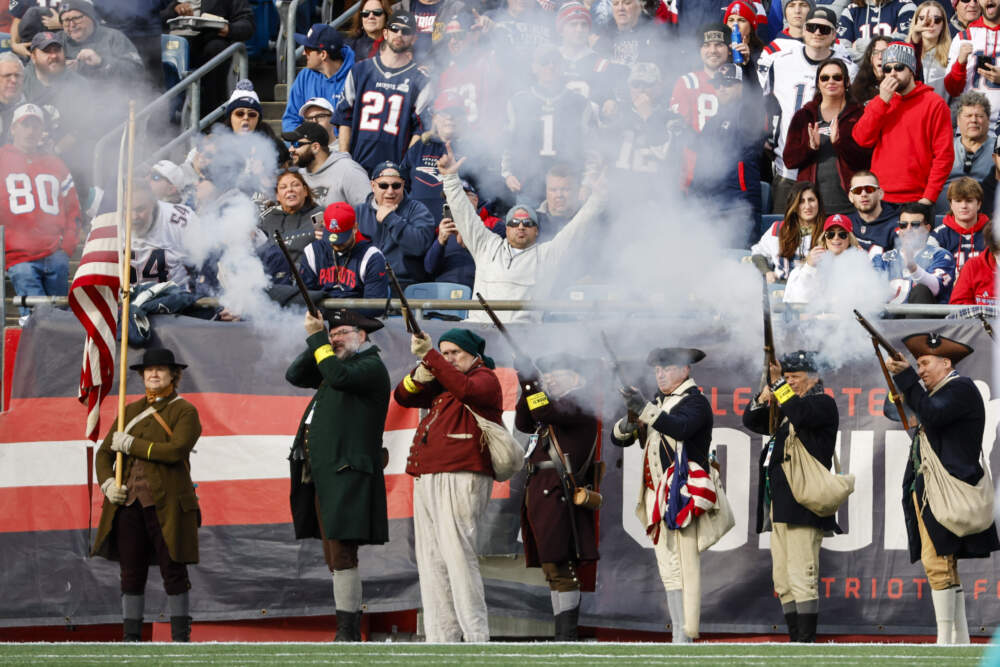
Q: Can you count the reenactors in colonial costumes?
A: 7